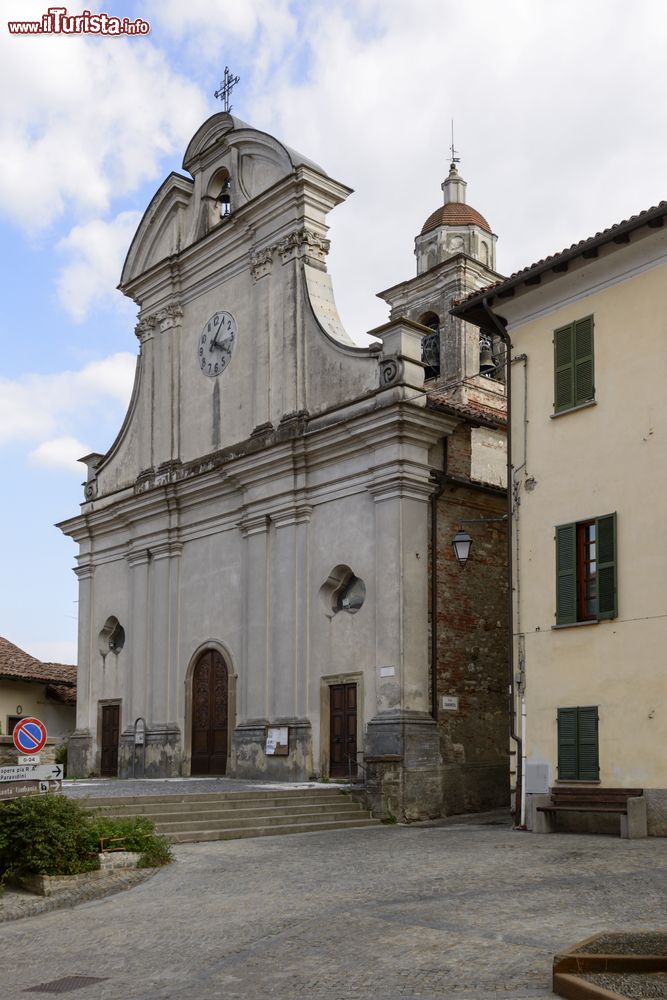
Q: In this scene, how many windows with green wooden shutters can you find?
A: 3